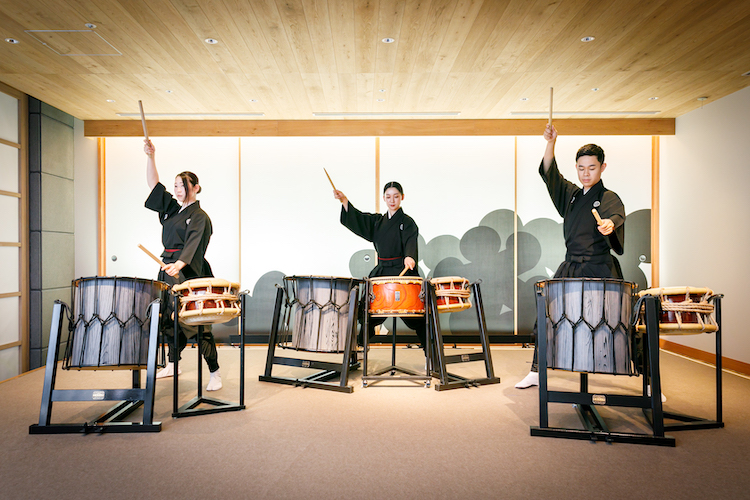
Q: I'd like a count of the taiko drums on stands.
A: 7